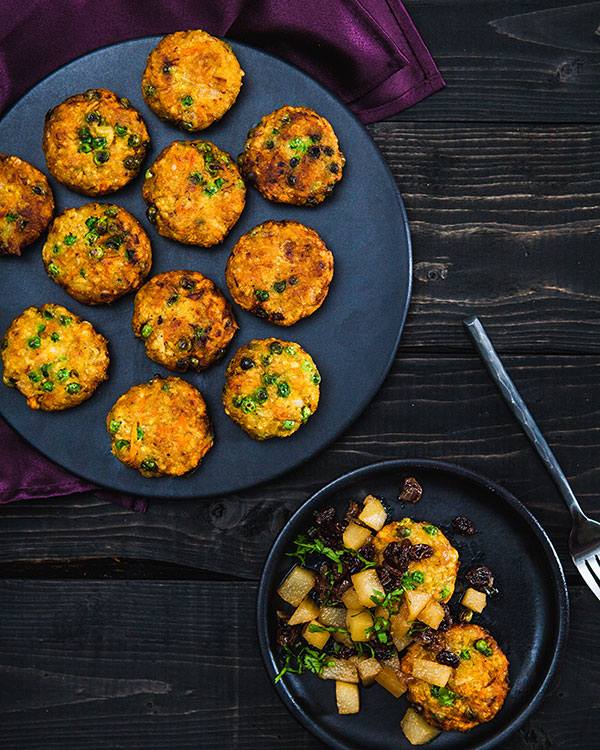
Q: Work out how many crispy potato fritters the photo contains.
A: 13